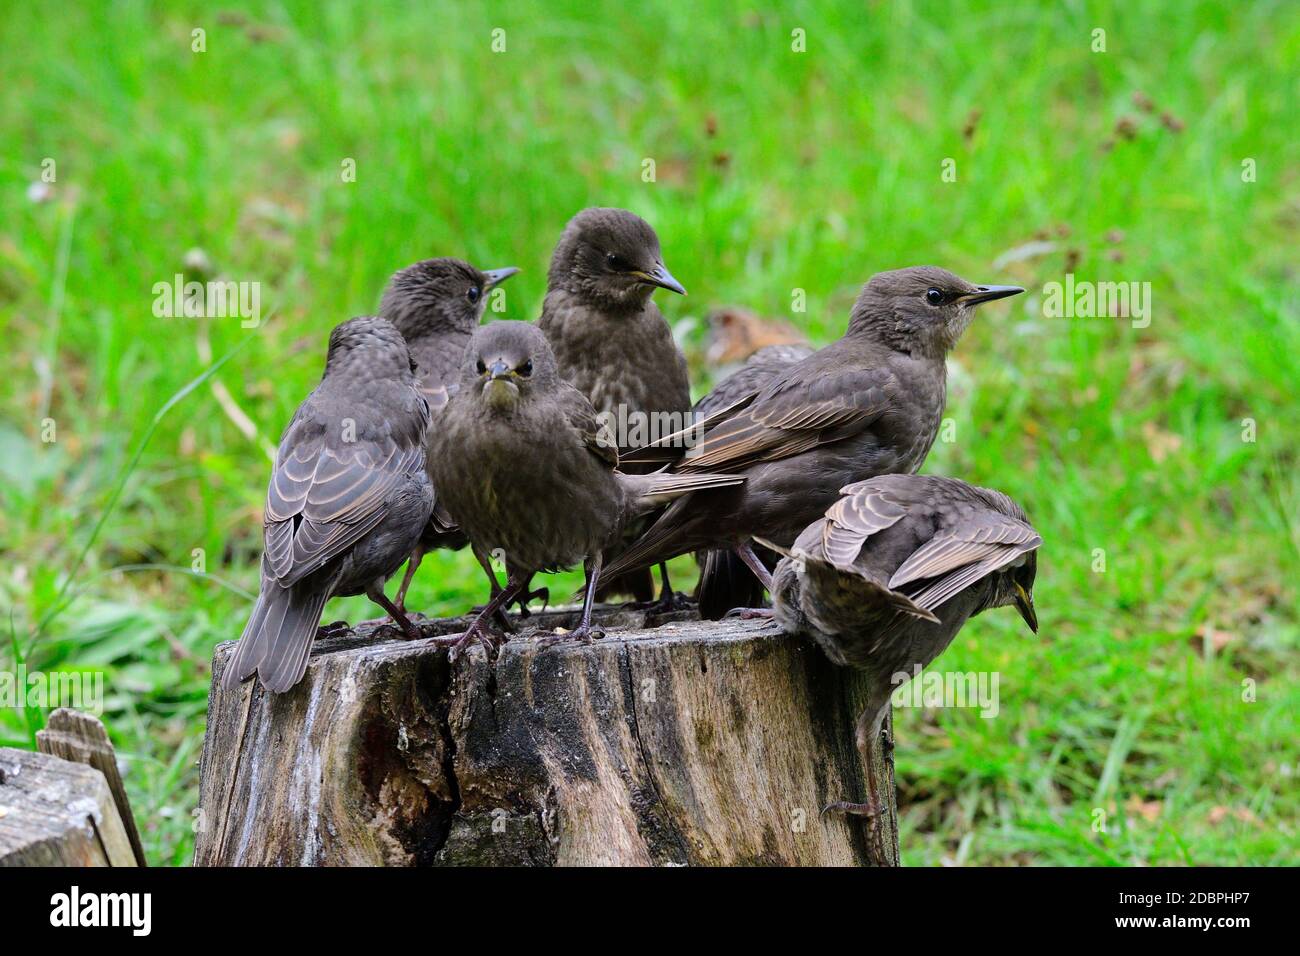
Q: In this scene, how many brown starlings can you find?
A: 7